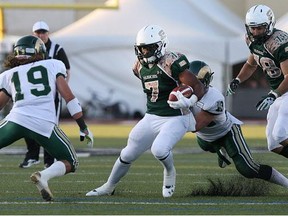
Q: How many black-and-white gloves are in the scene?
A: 2